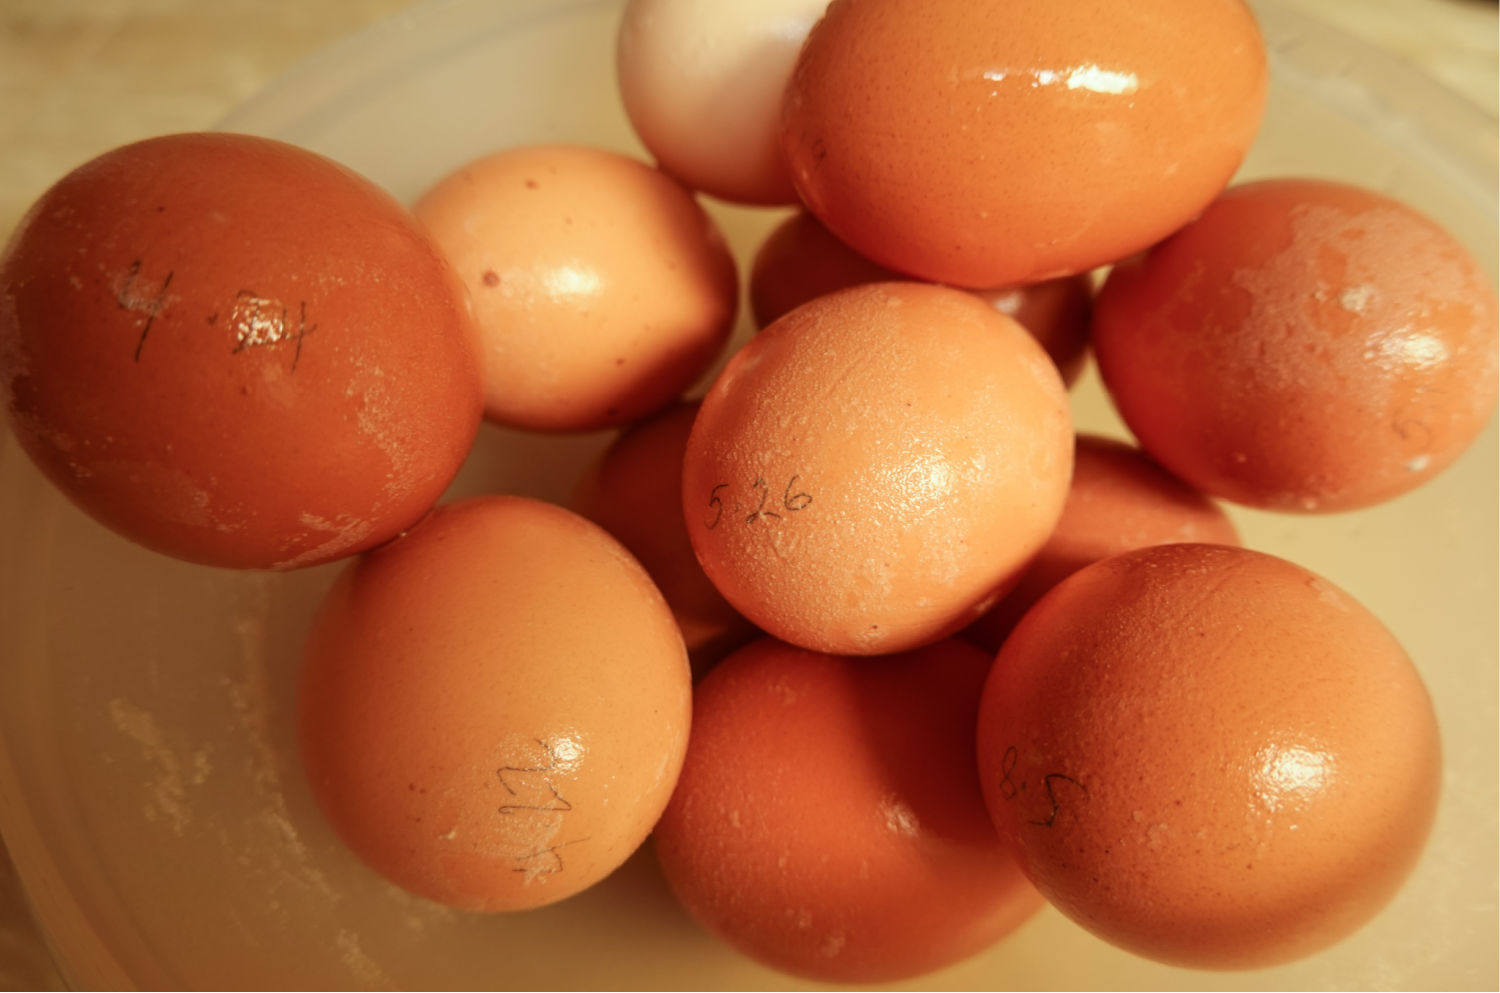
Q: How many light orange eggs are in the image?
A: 3